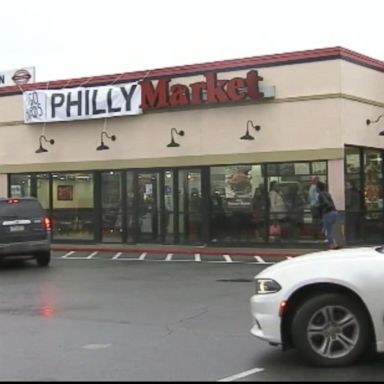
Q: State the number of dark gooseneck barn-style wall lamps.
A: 5